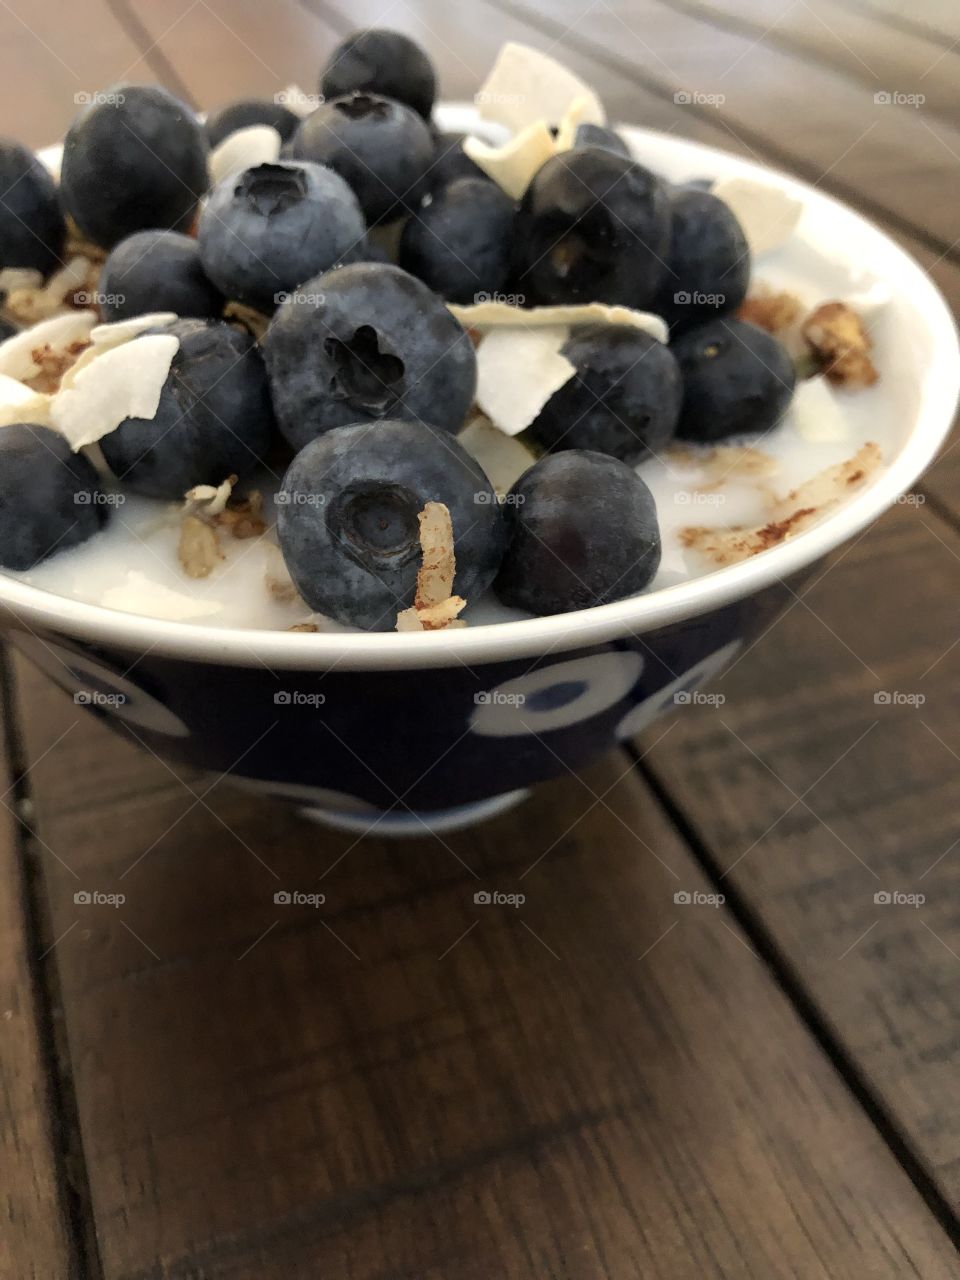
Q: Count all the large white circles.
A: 4